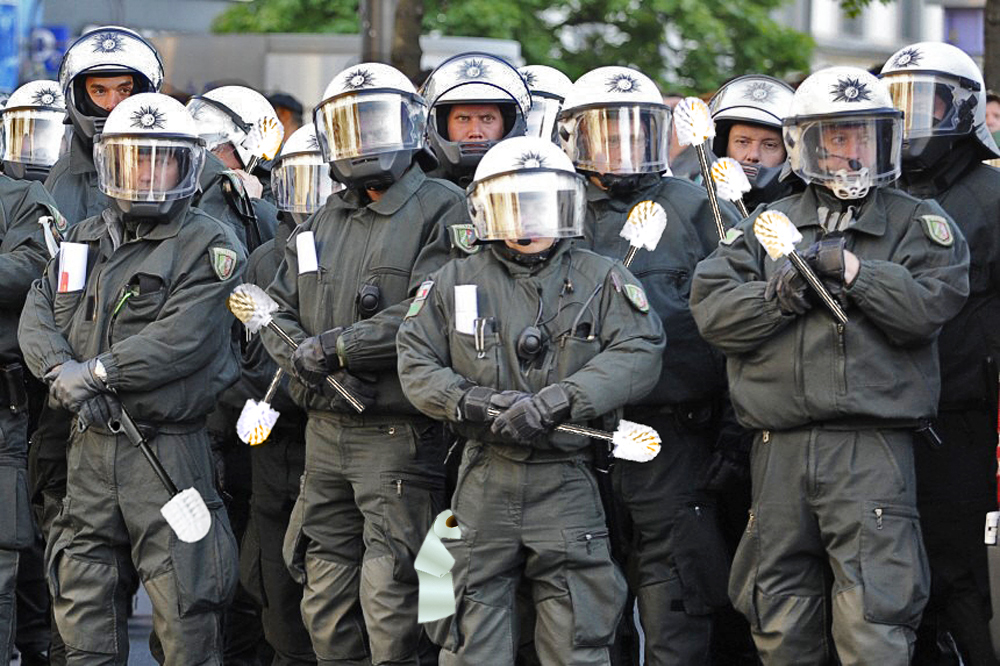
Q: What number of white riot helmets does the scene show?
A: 13